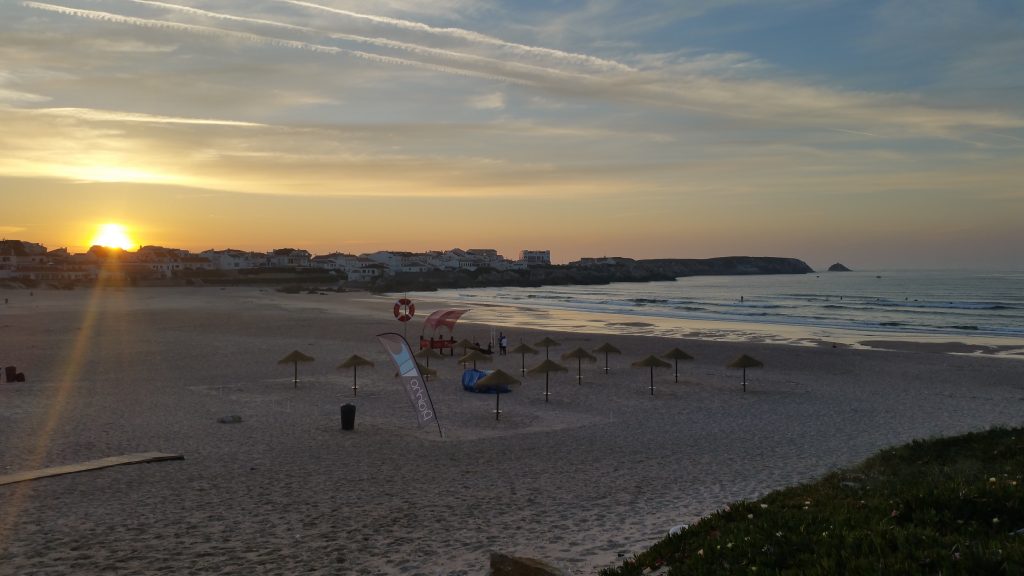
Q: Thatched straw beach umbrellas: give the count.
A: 15